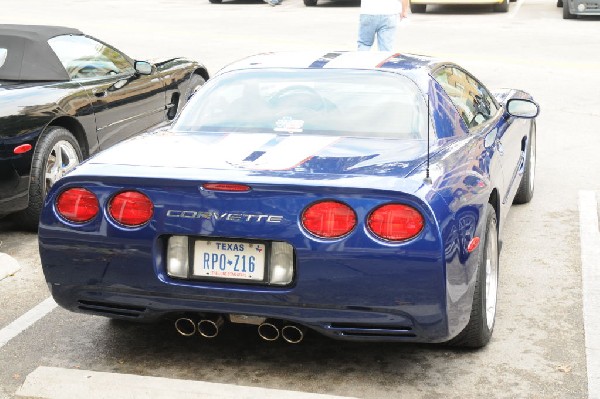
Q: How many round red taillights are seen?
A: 4